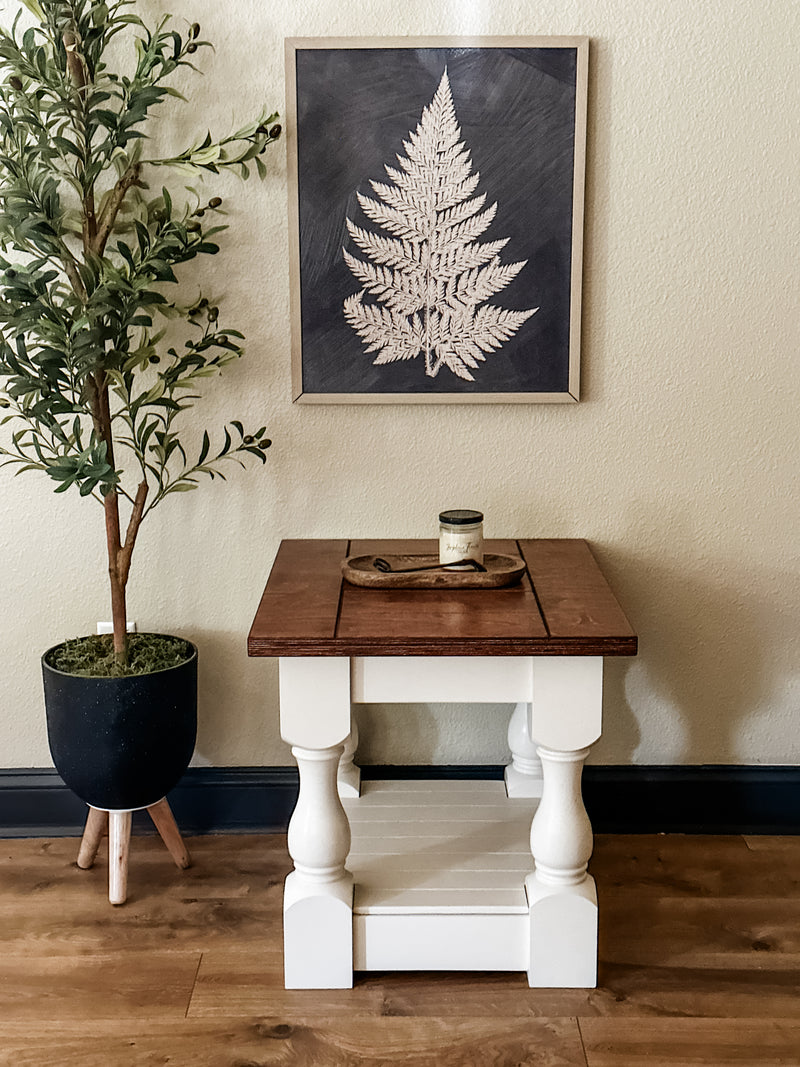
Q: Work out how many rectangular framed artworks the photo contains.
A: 1